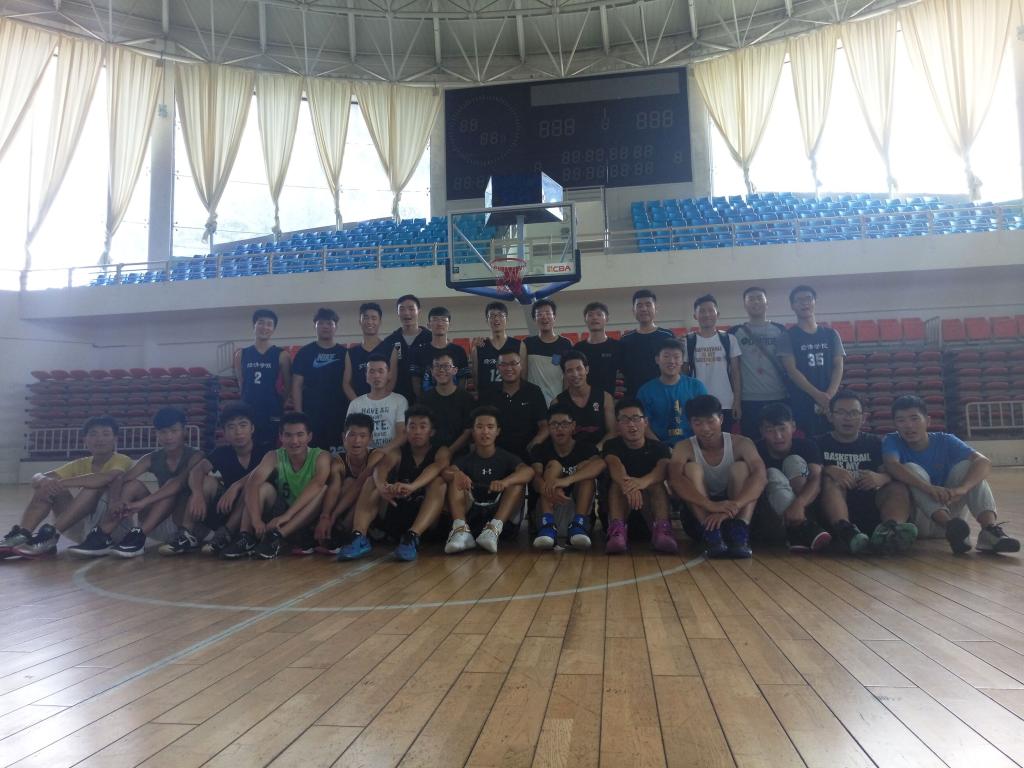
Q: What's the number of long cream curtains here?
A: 11